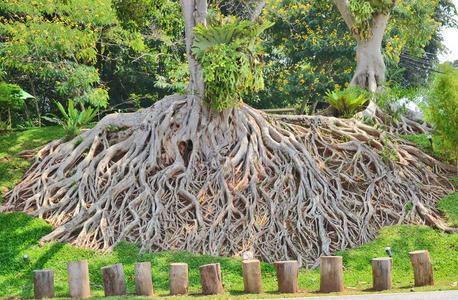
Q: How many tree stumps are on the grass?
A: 11